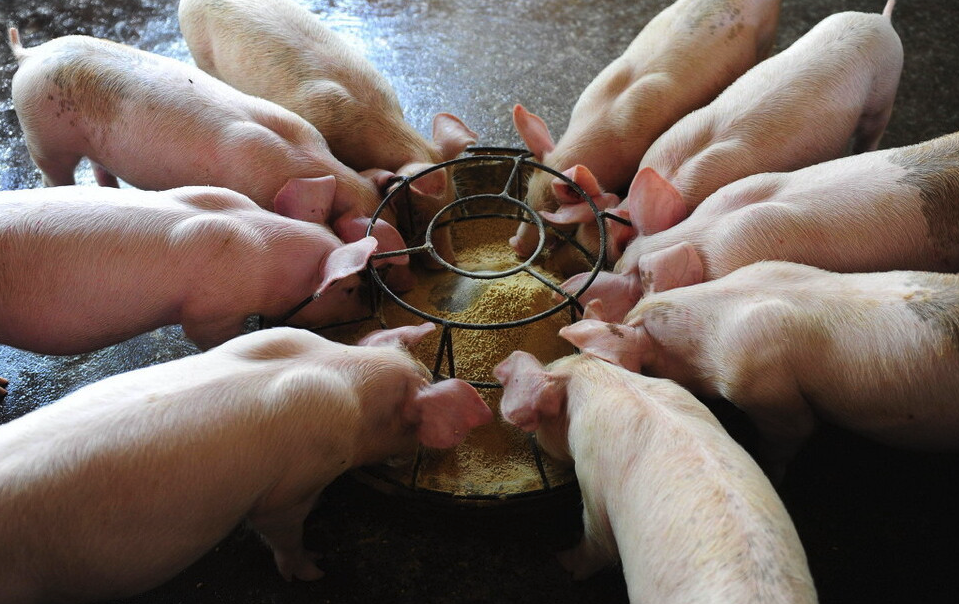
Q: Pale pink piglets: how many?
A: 9